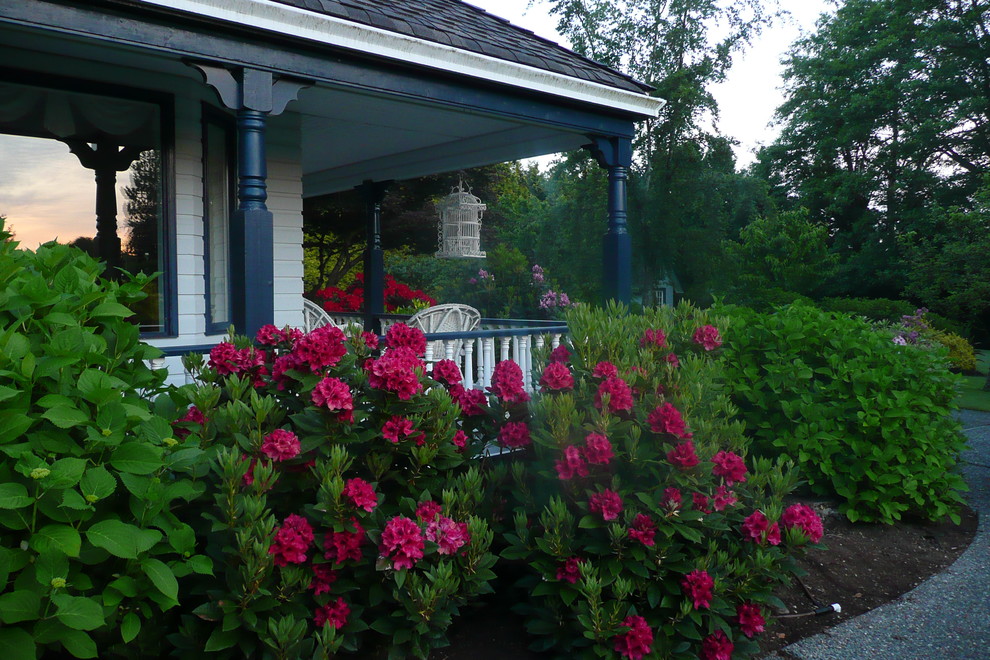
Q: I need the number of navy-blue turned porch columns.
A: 3